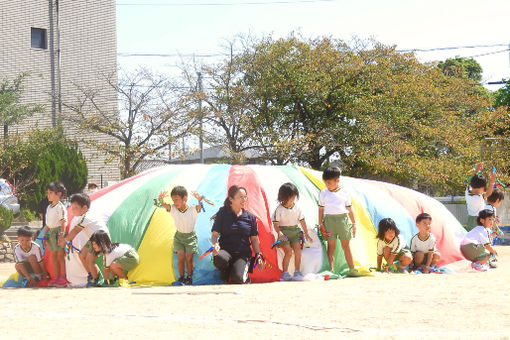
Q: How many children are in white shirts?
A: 12